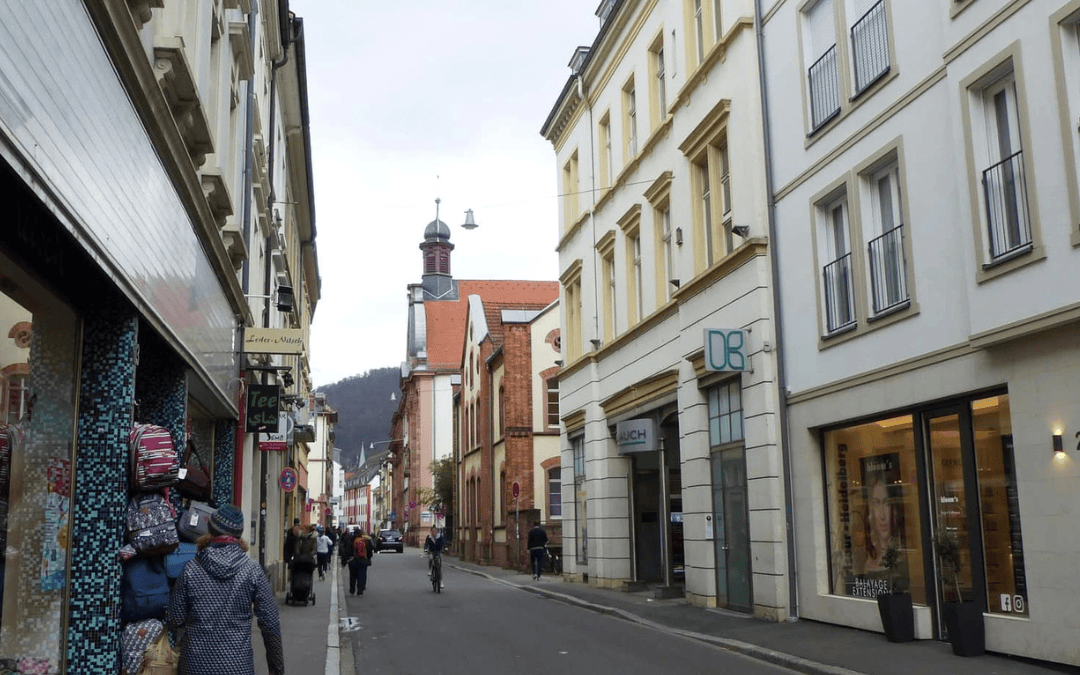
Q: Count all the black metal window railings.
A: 5